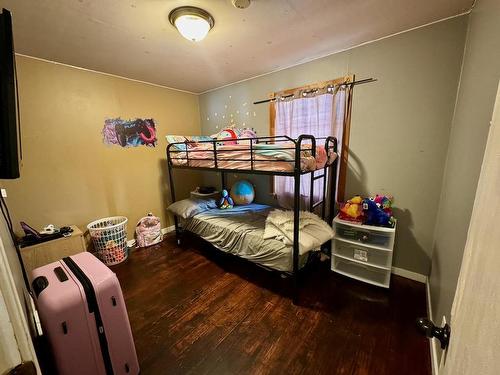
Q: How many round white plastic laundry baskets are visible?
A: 1